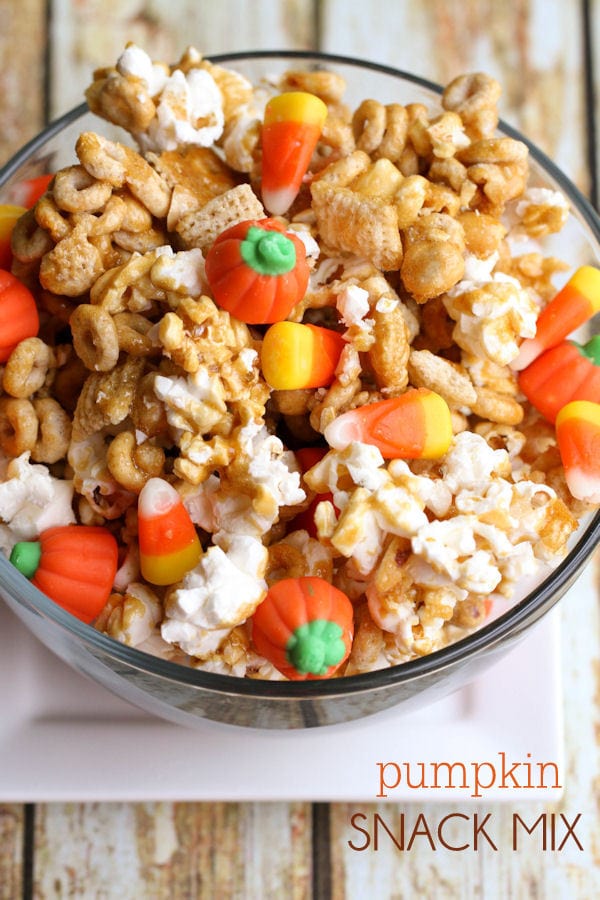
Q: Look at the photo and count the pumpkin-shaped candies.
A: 5